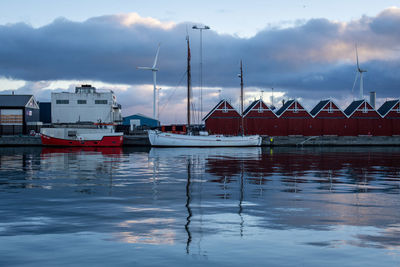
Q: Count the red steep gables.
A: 6